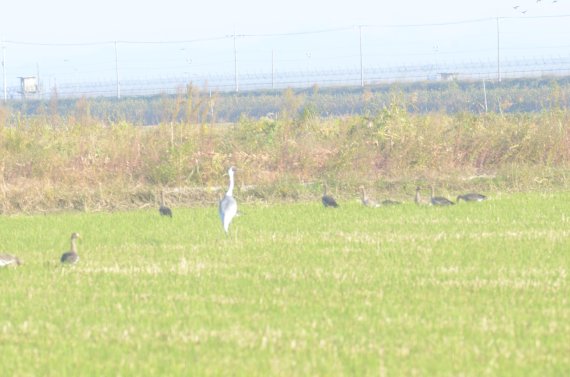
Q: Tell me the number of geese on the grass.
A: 9